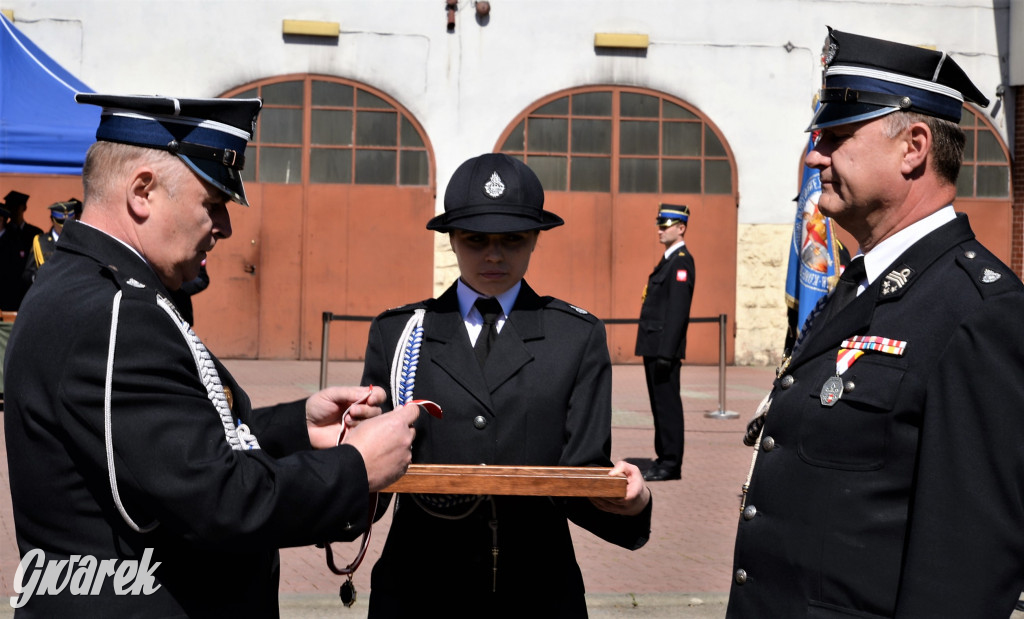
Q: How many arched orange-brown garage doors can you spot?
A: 3